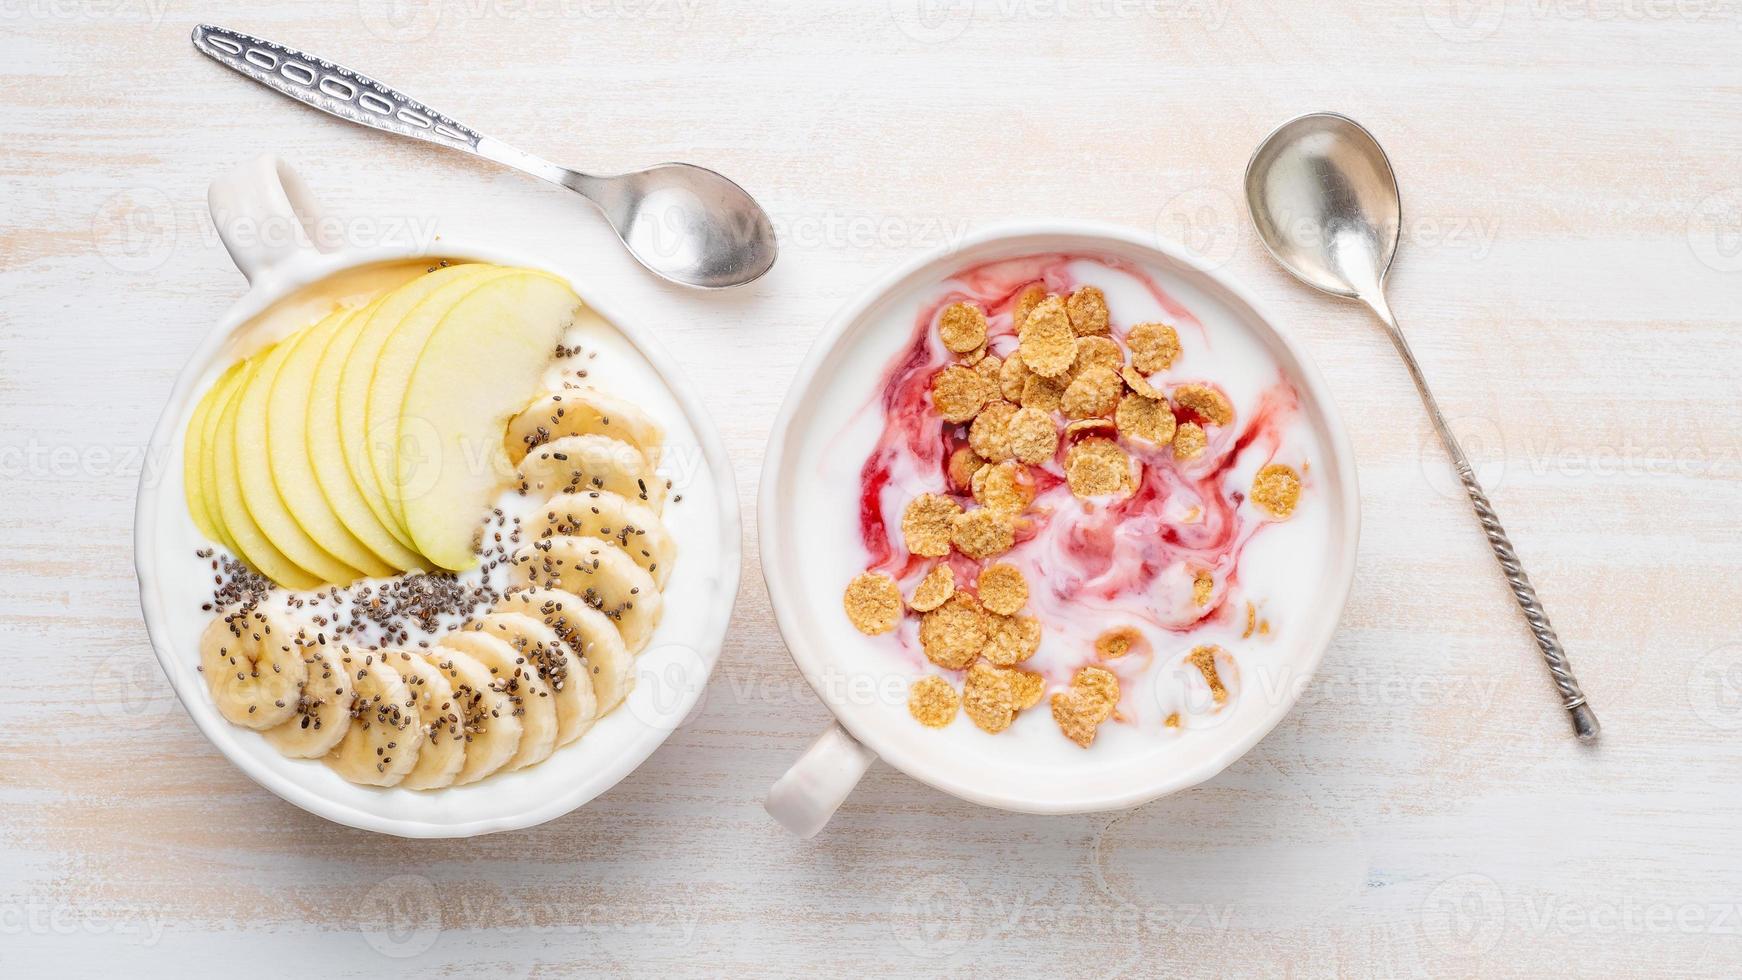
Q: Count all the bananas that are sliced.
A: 12